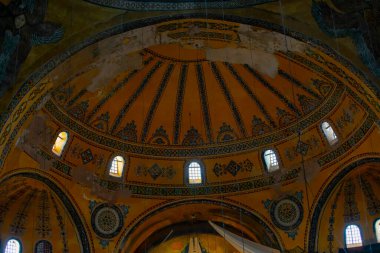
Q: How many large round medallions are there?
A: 2